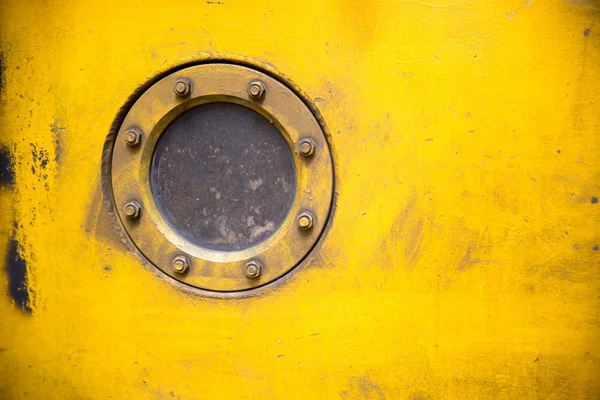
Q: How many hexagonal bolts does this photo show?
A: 8